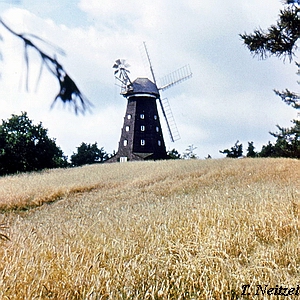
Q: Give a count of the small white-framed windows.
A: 9